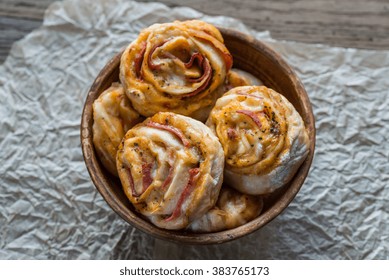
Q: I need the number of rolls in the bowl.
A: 6